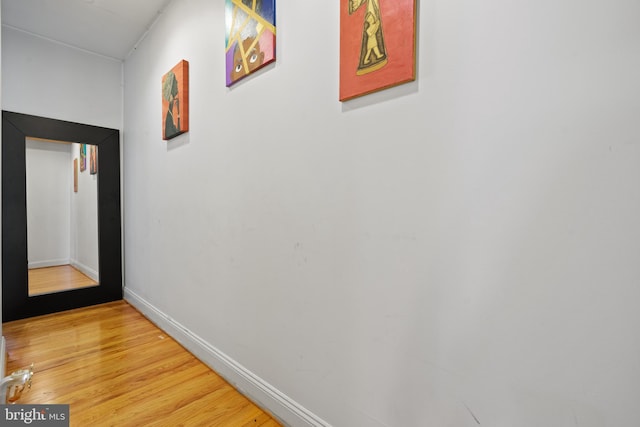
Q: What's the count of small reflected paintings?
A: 3